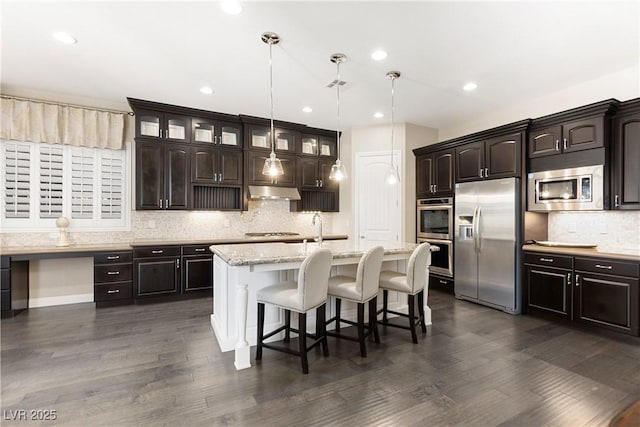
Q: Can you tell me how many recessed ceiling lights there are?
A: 7